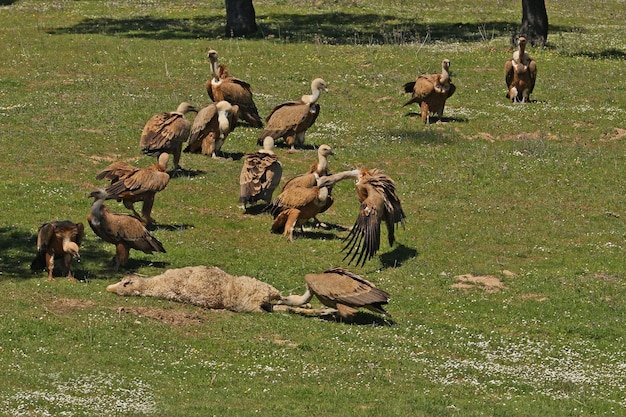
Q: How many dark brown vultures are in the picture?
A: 14